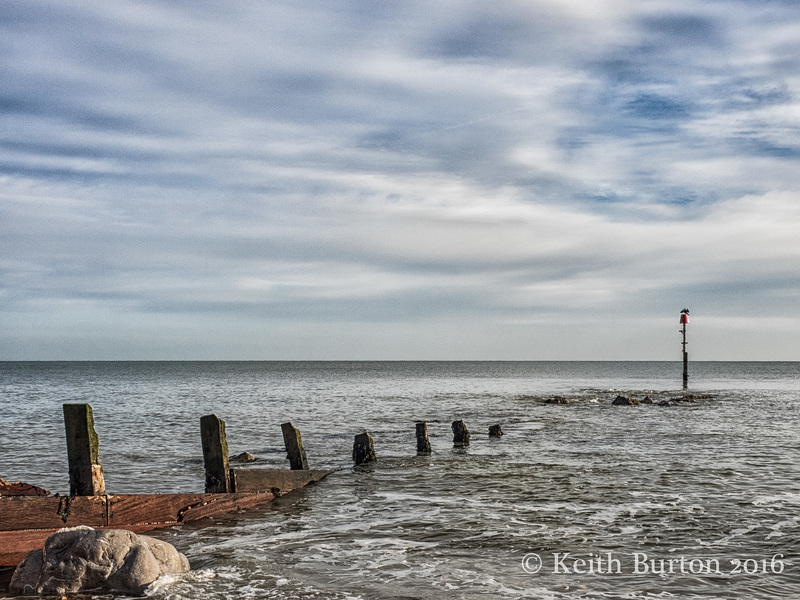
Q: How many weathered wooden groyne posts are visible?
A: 7